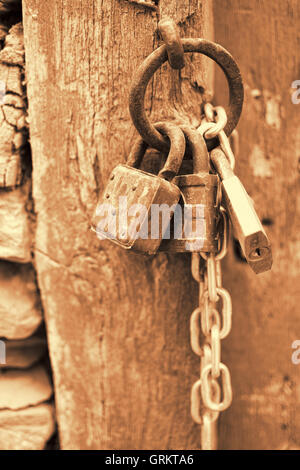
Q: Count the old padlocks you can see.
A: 3